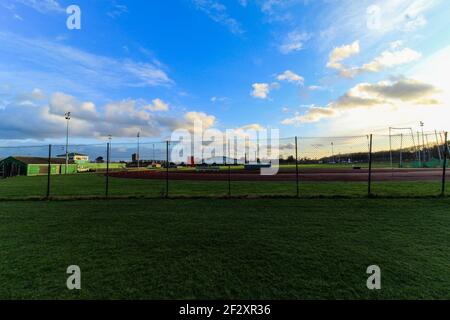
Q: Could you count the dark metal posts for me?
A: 7